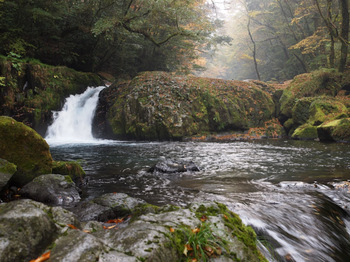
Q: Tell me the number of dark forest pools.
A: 1